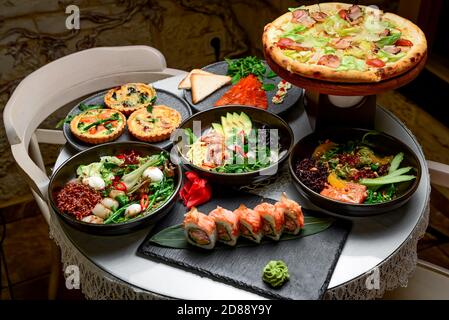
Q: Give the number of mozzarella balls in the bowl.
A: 3